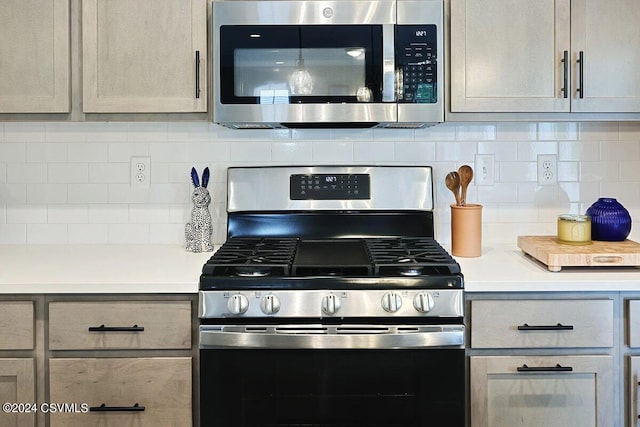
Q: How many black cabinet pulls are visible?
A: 7